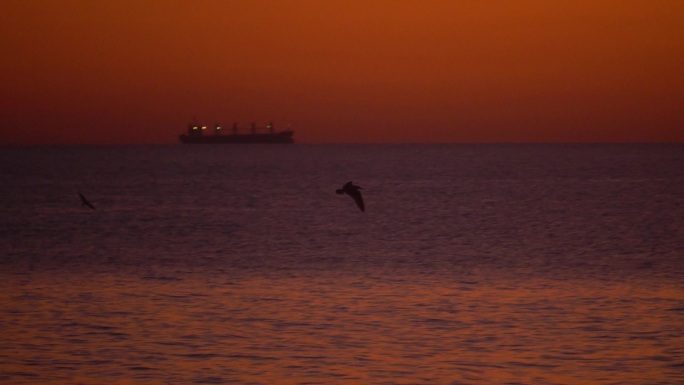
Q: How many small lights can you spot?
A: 4